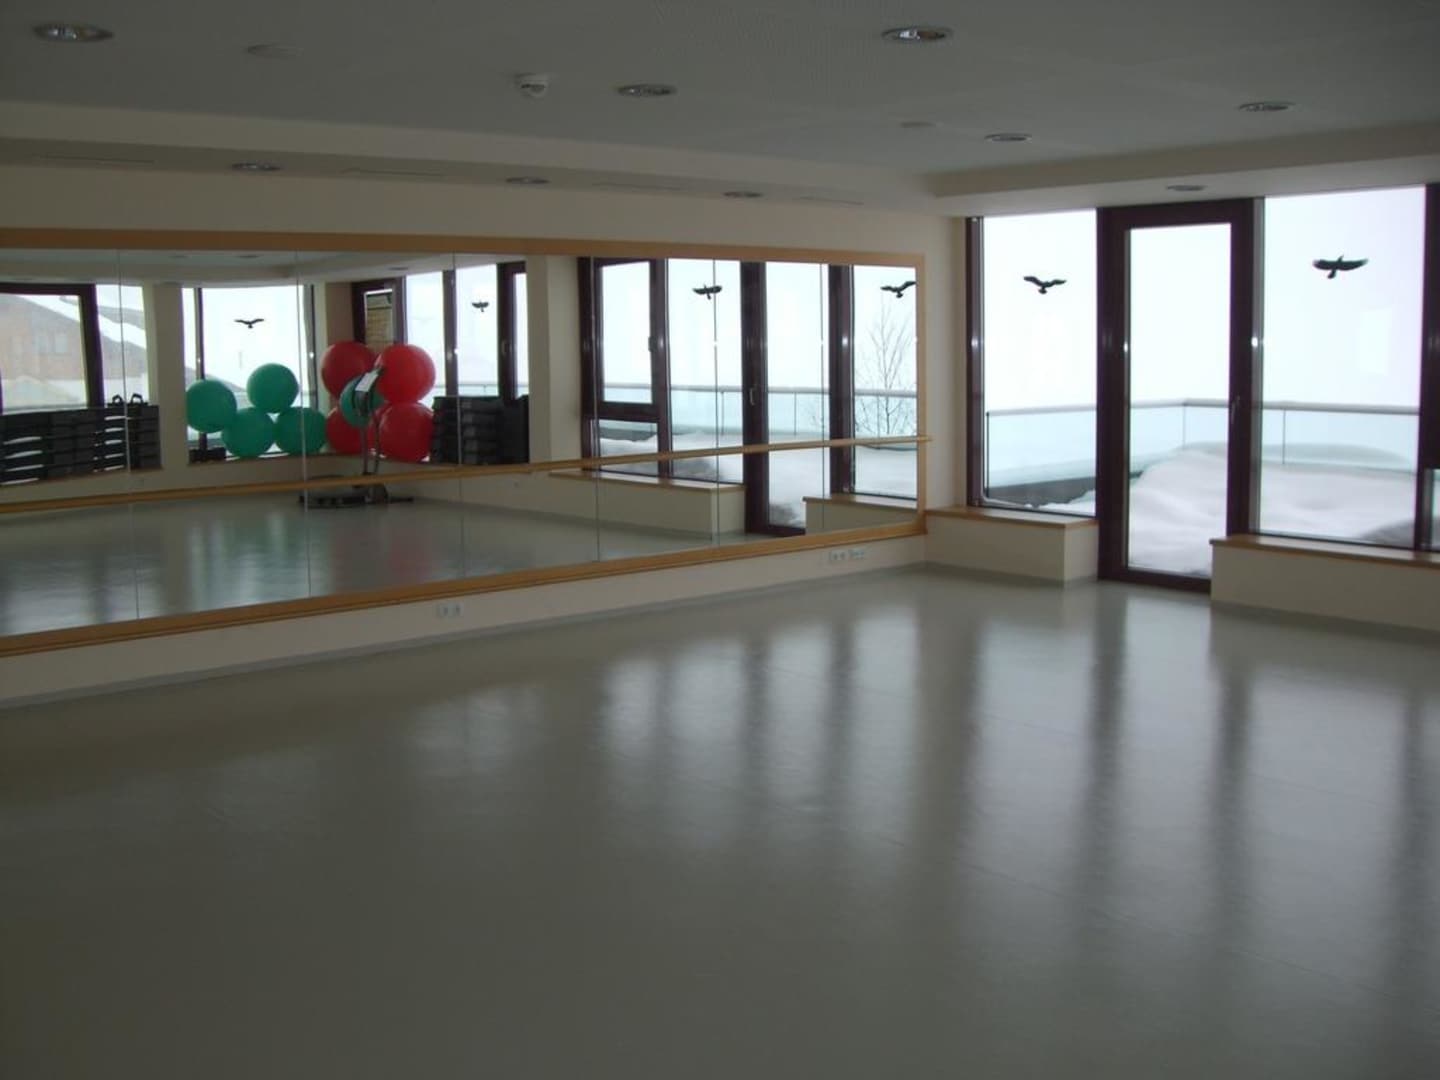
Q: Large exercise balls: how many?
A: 9